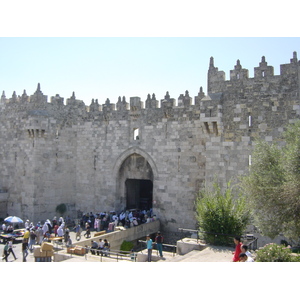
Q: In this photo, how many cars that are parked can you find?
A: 0